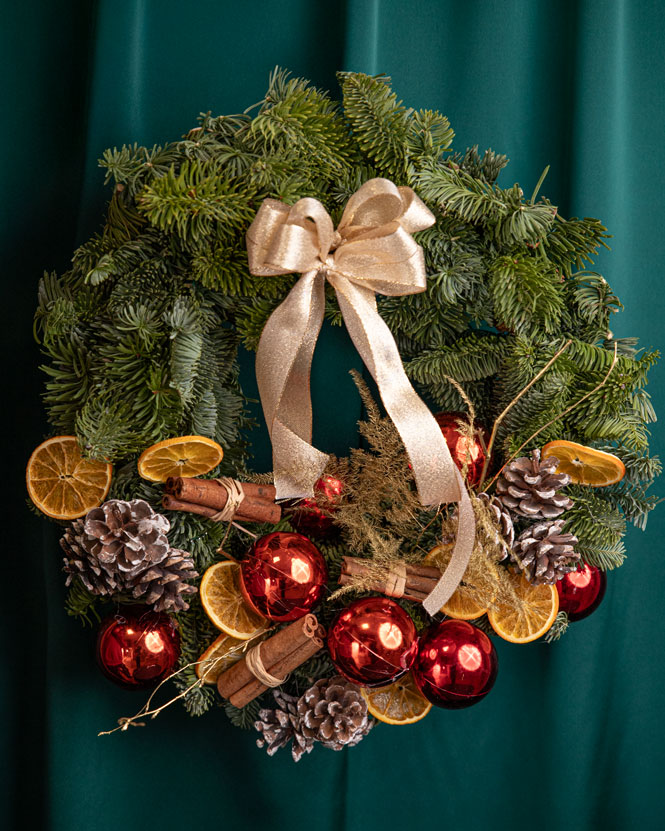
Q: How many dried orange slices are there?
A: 8